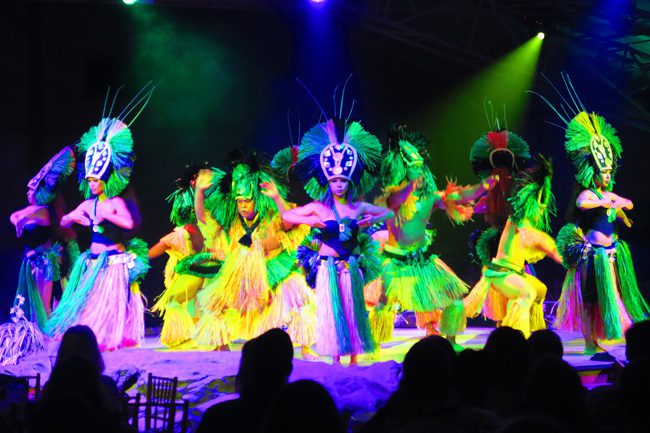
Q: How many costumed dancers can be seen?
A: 10